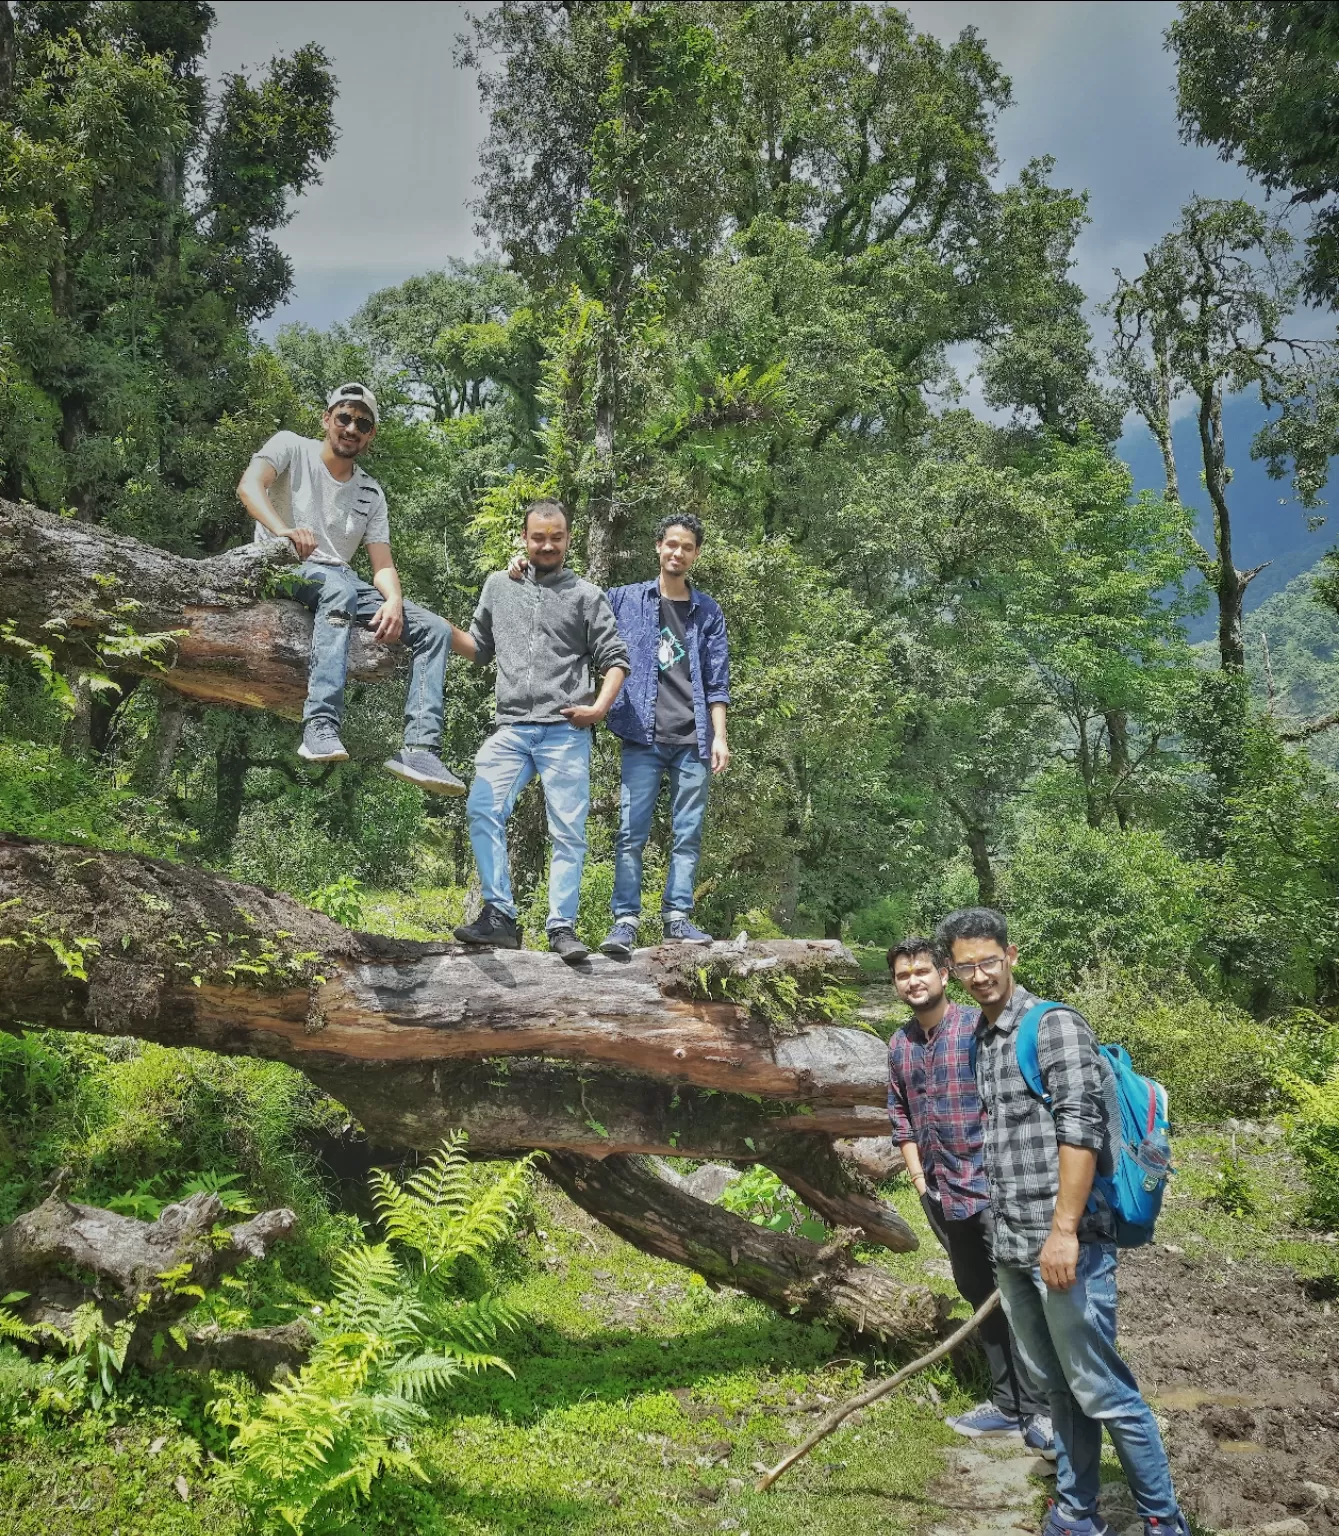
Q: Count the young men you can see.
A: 5